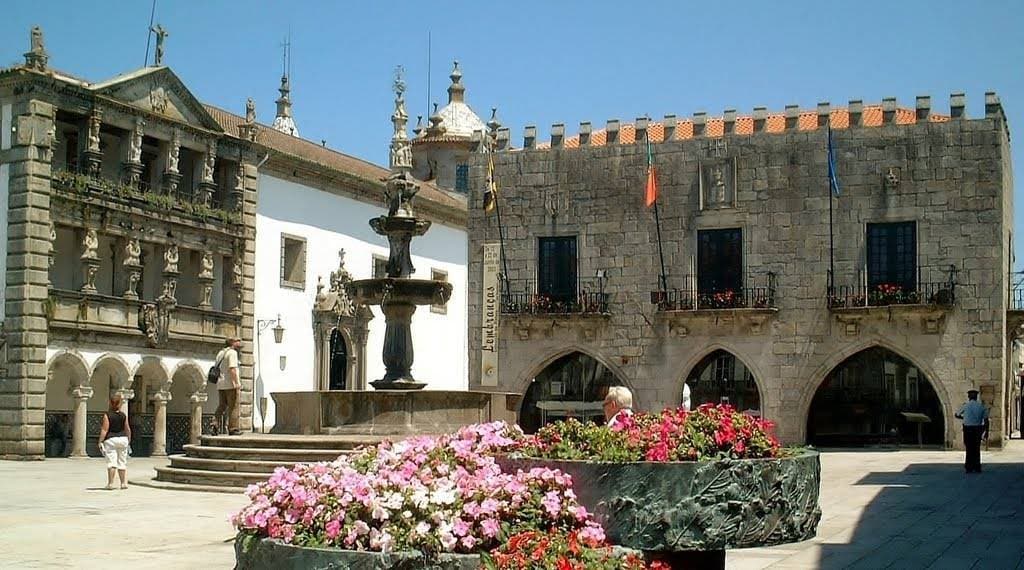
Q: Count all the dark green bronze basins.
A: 2